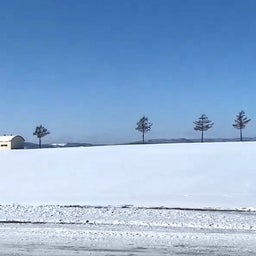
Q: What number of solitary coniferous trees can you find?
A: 4